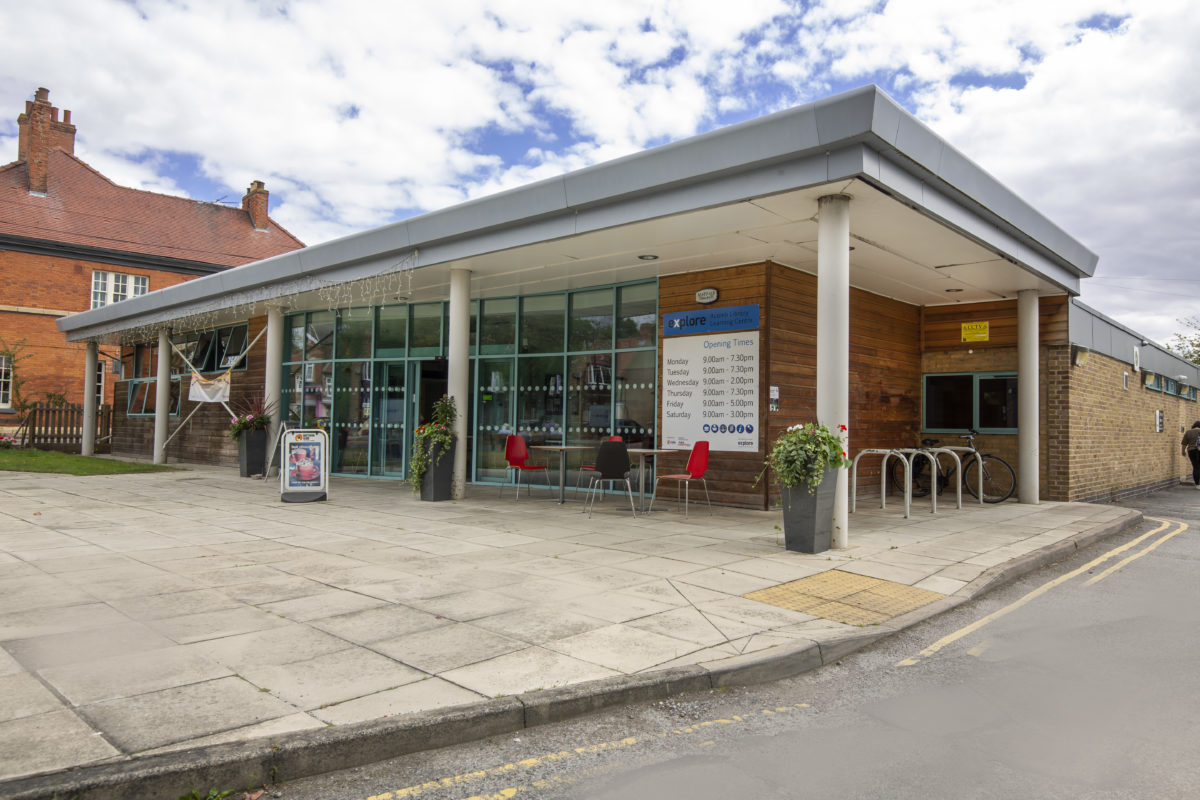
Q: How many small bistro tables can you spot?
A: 2